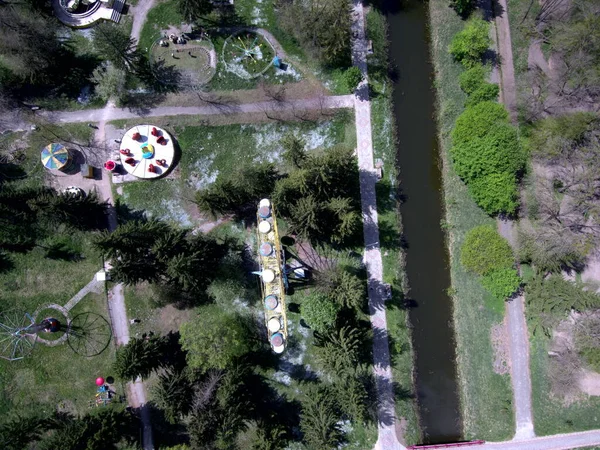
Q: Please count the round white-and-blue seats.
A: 9